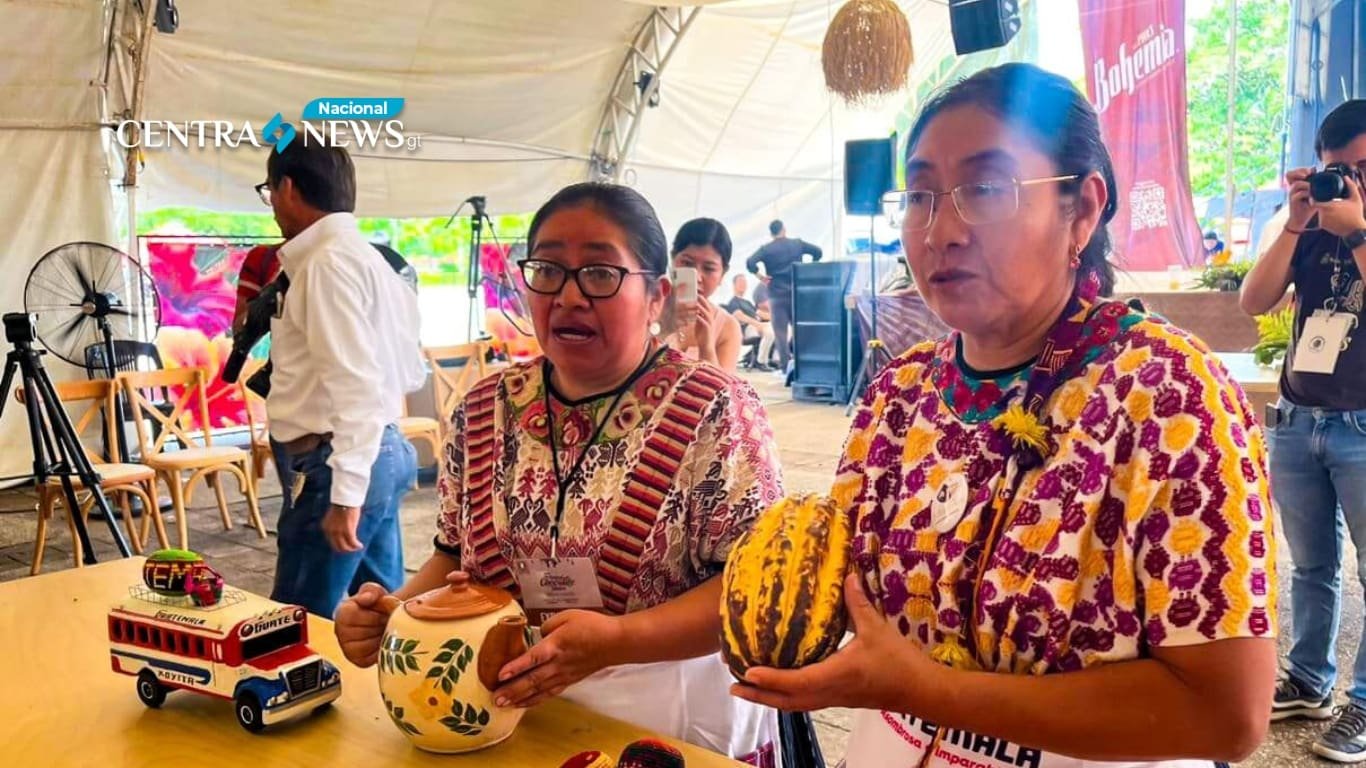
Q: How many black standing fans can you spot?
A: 1